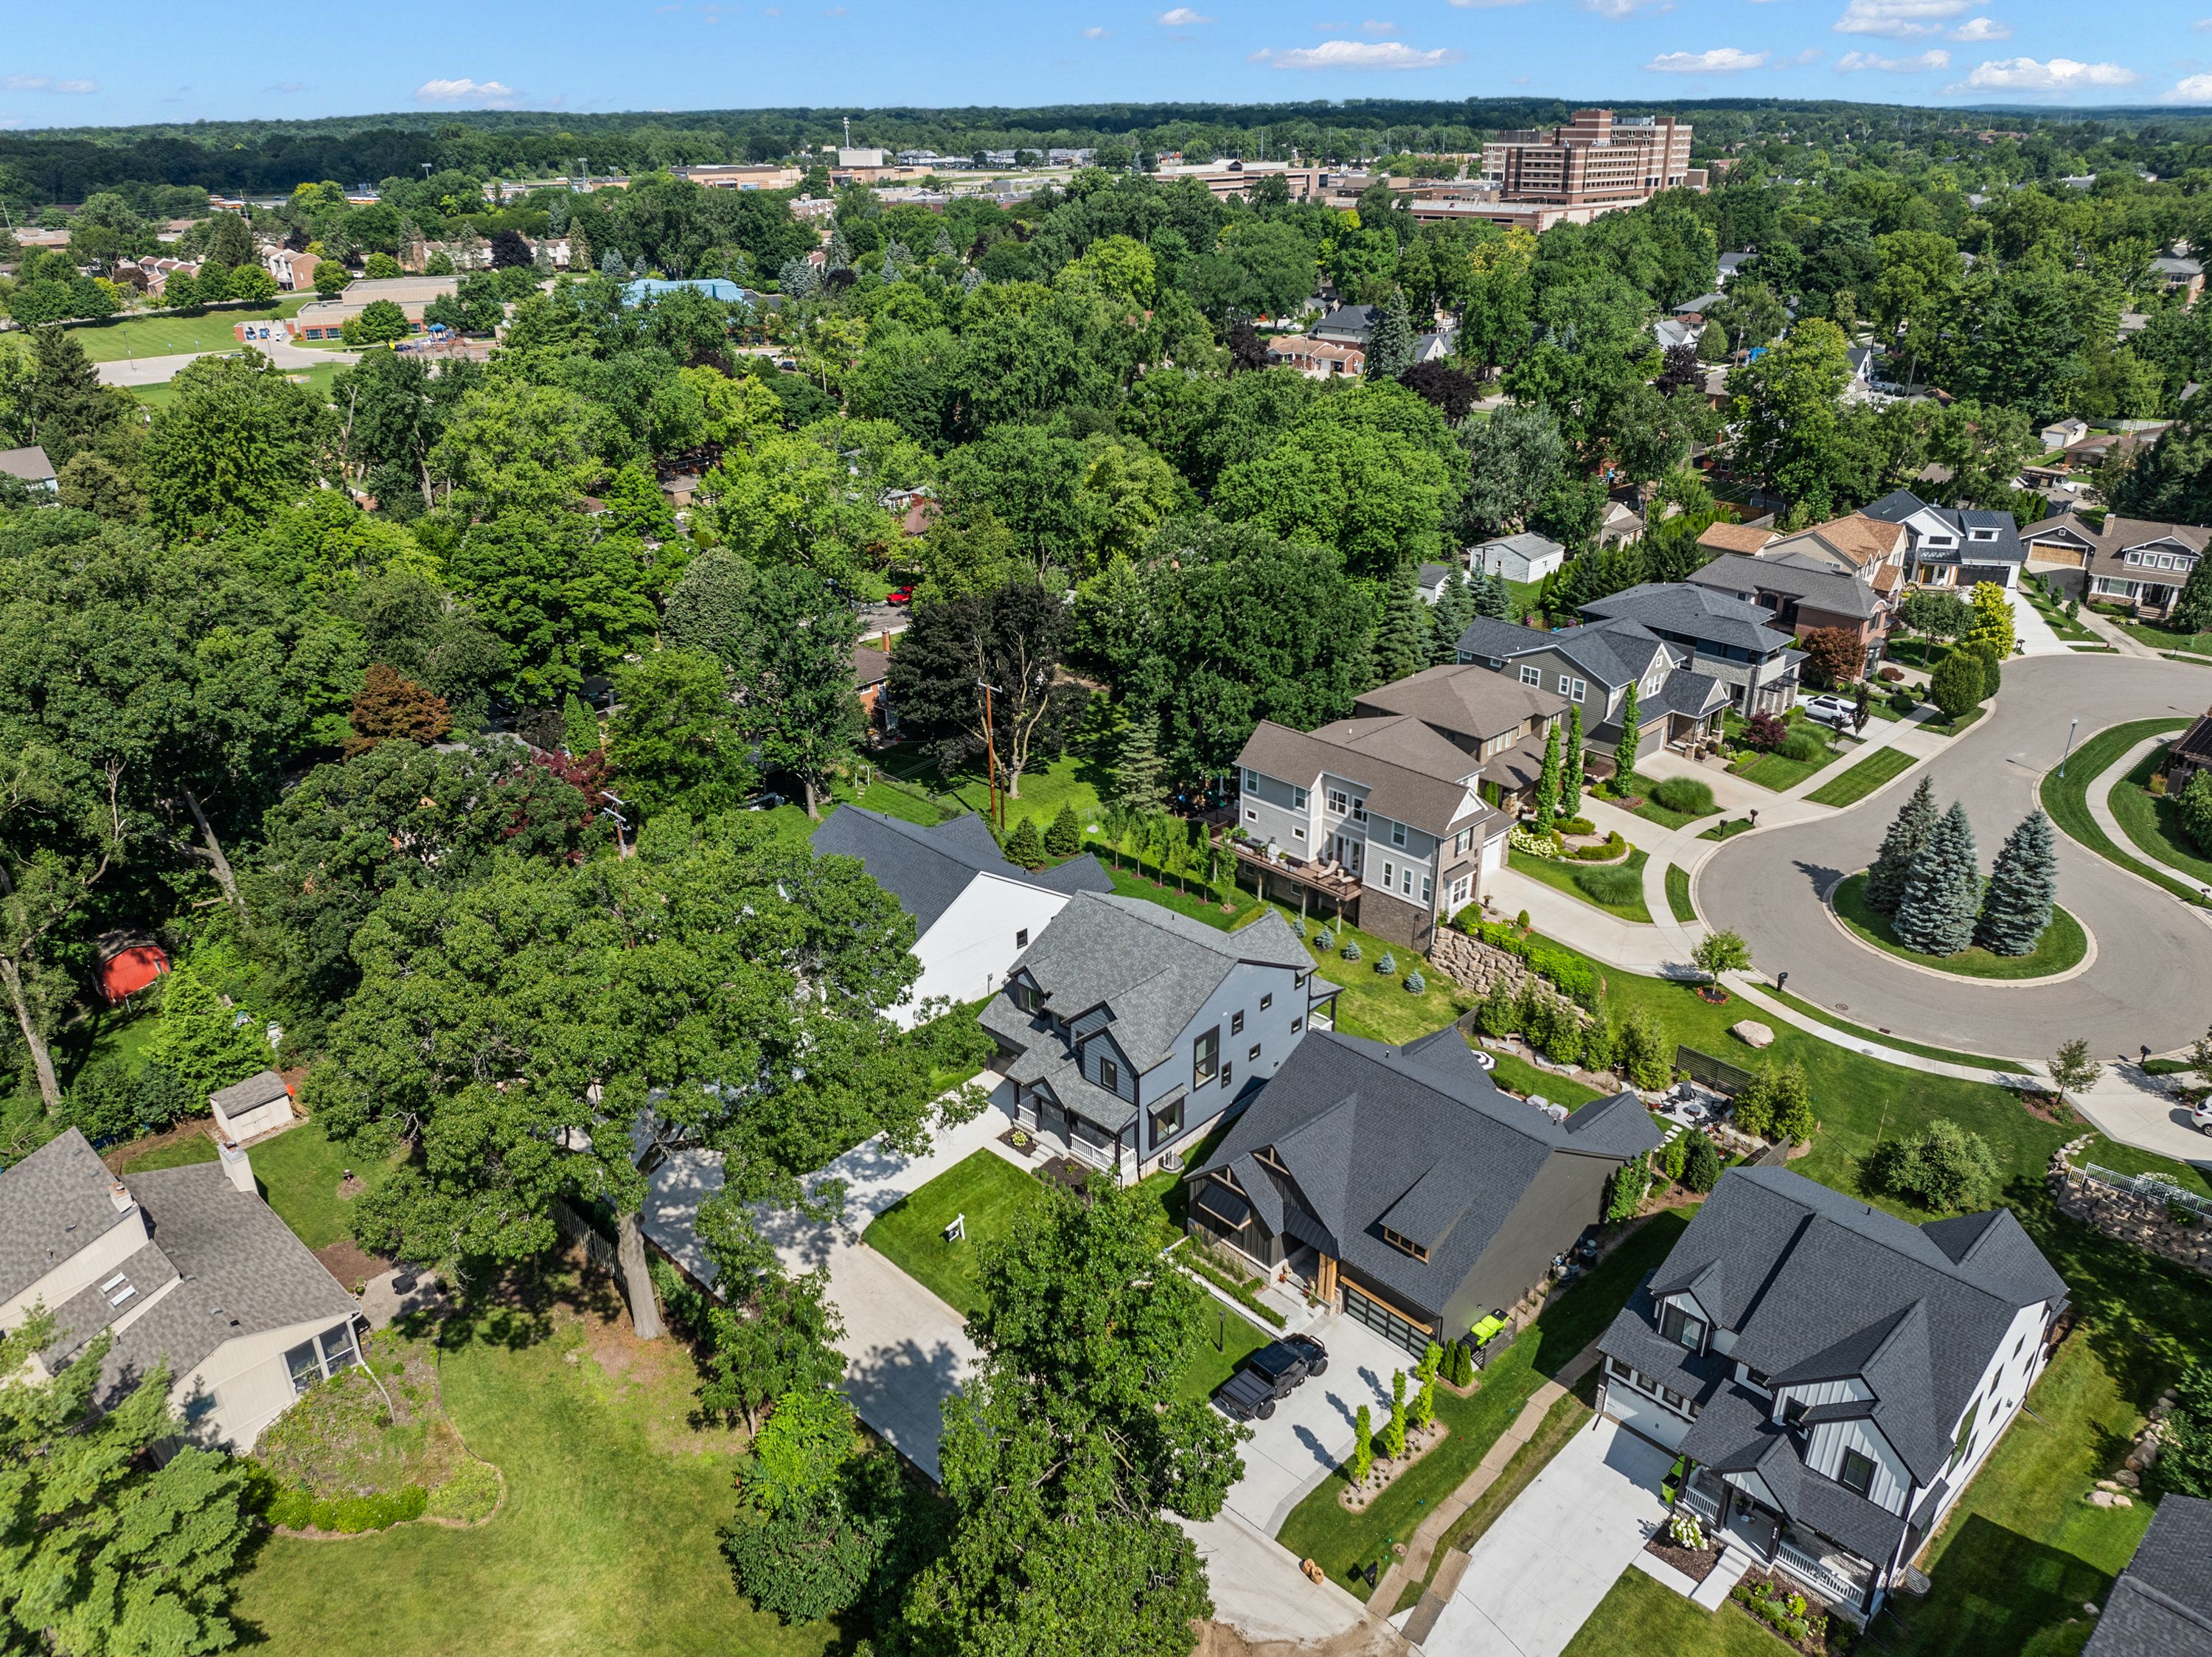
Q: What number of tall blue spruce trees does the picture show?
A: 3